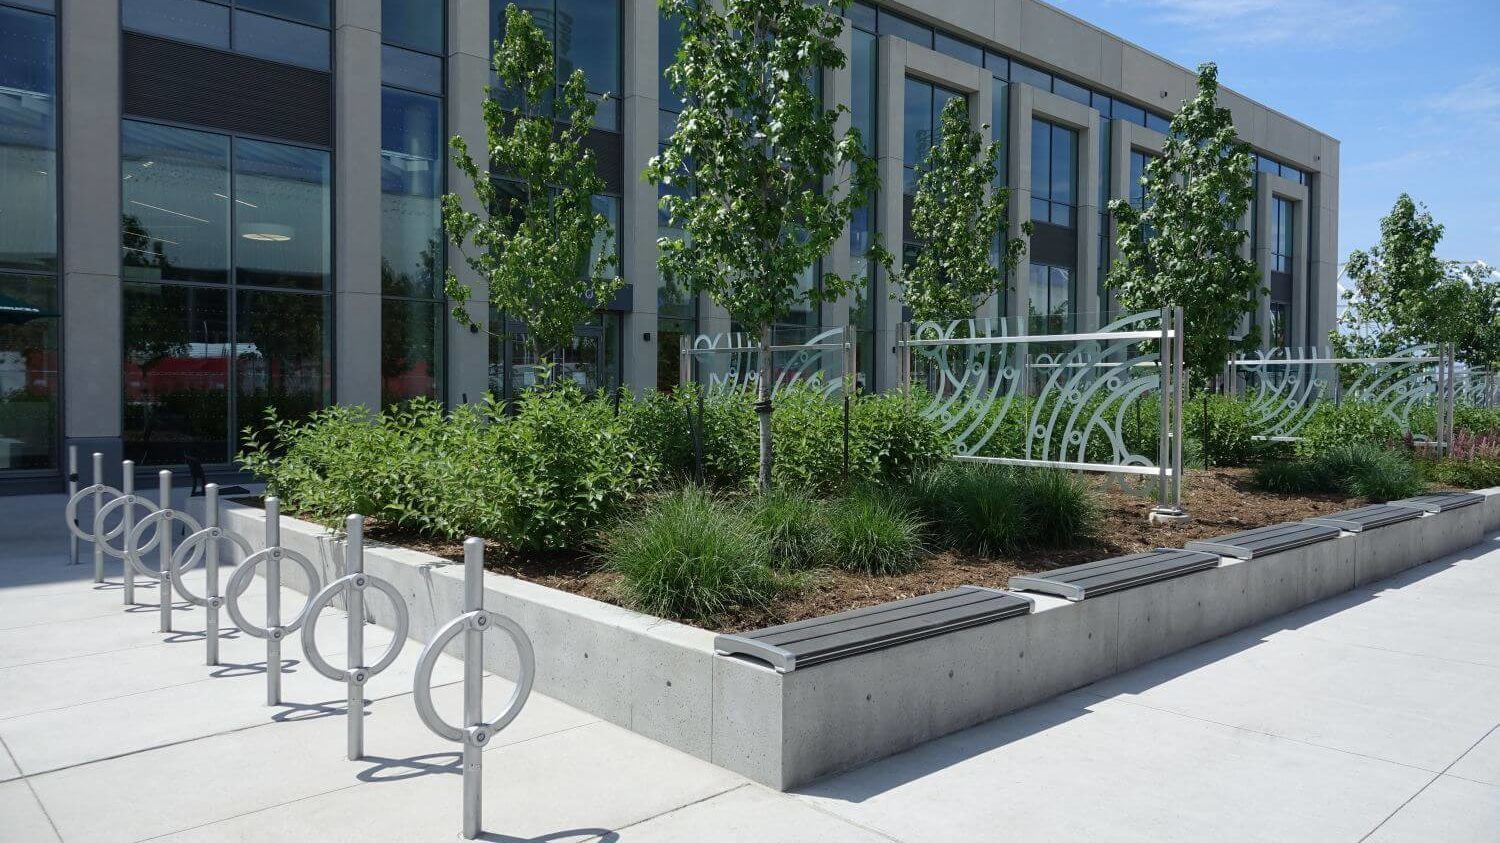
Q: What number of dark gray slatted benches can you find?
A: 5